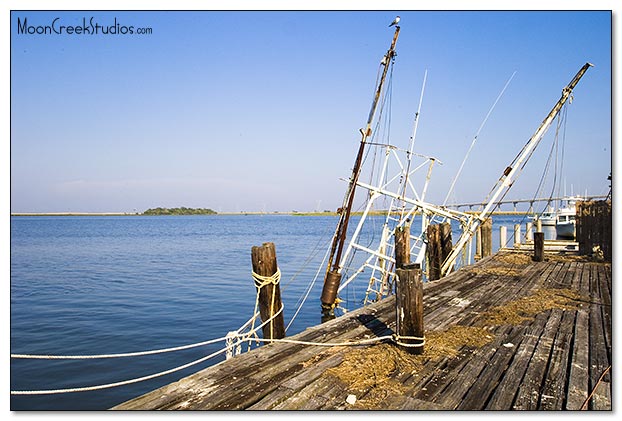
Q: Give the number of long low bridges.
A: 1